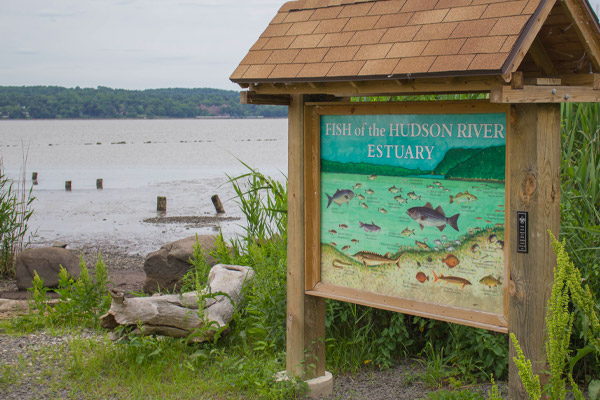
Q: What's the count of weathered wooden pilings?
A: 5